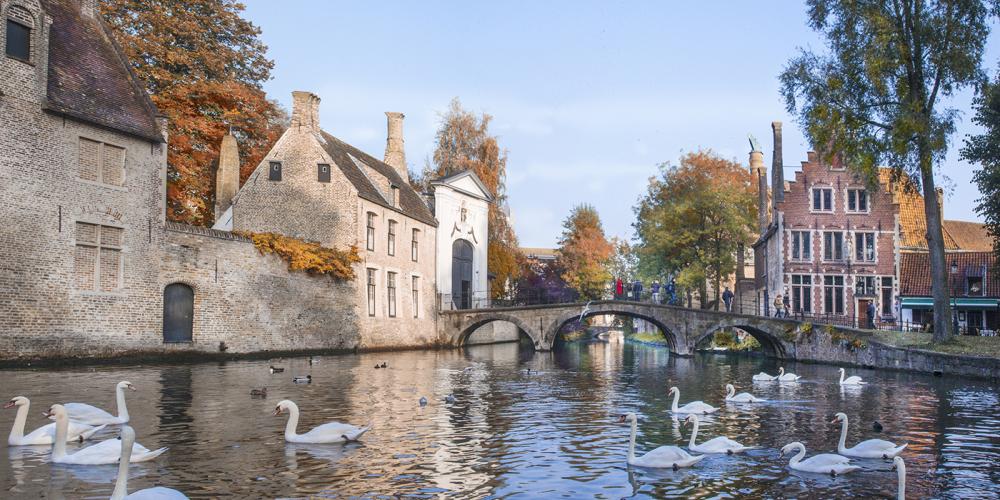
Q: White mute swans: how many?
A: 15